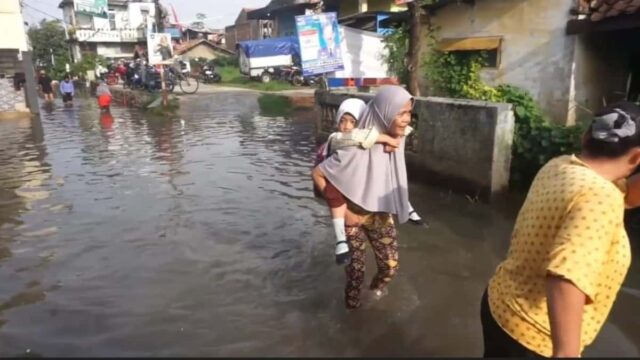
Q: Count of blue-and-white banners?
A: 1